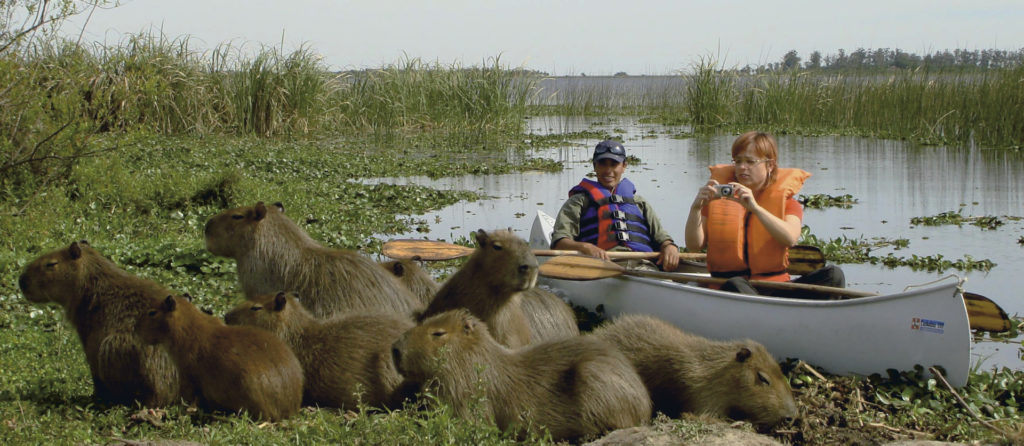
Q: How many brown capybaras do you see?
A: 8